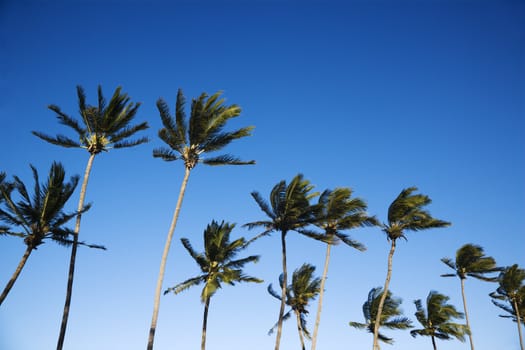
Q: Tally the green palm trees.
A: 12